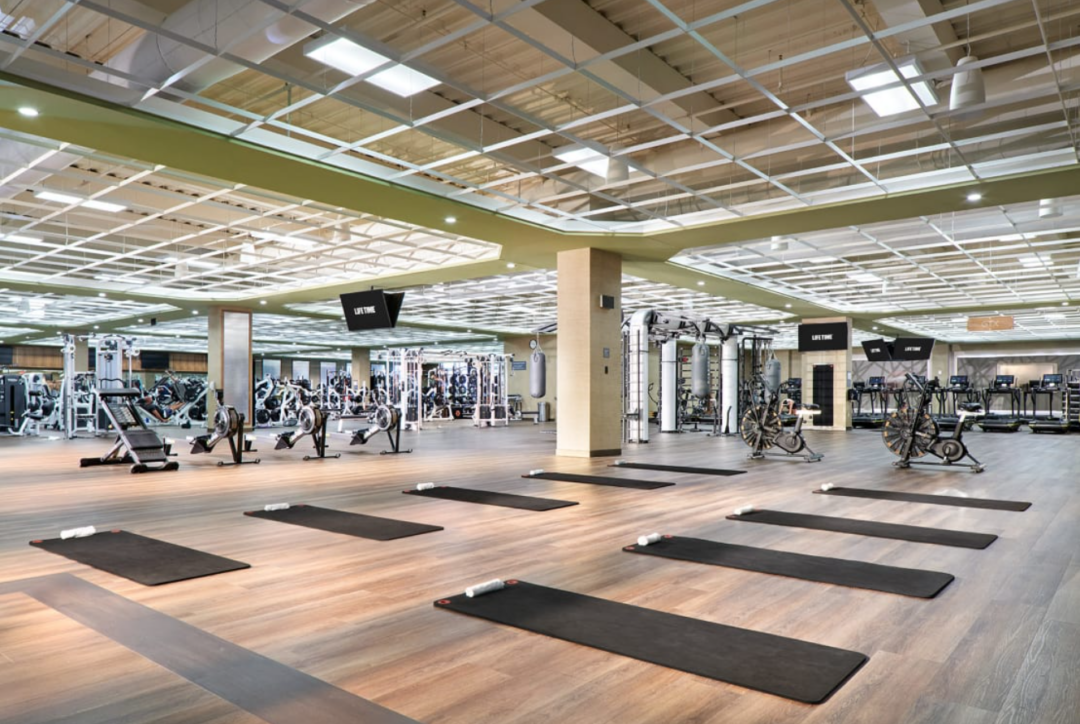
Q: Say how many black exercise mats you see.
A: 9